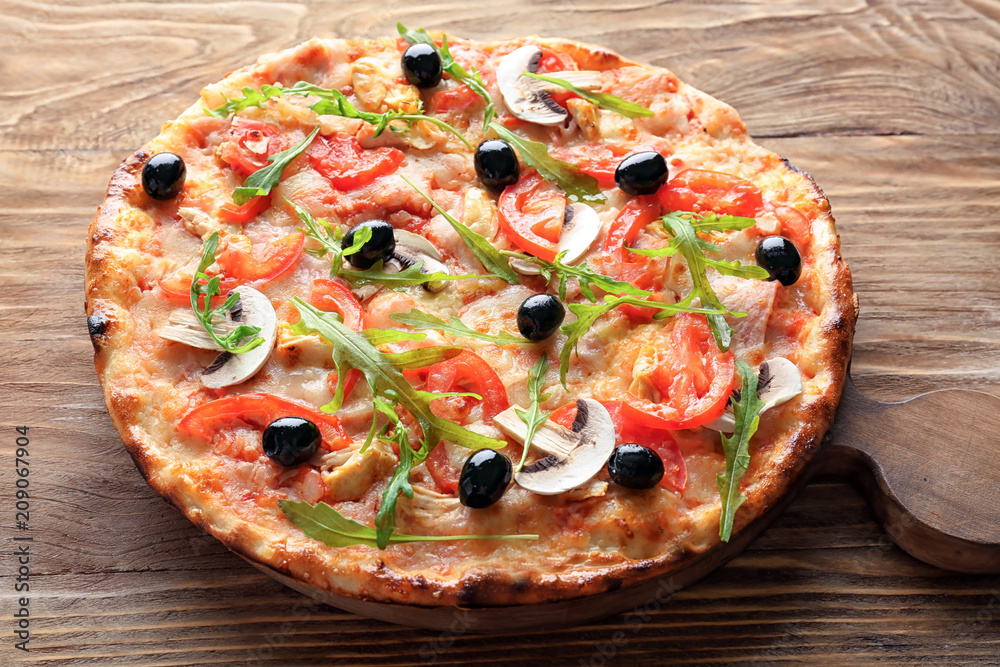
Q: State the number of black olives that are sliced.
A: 0